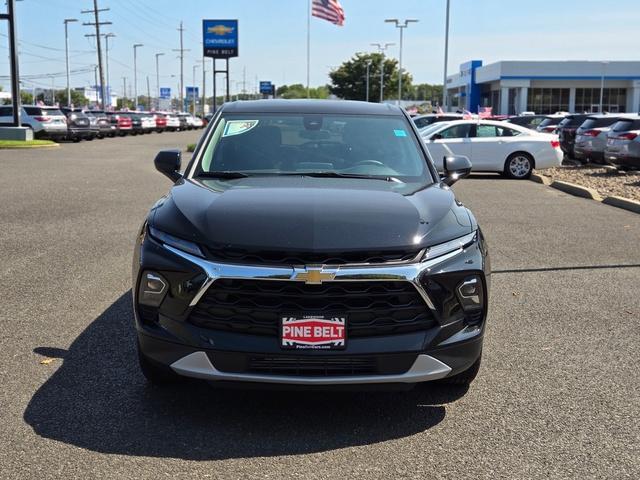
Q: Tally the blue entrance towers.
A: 1